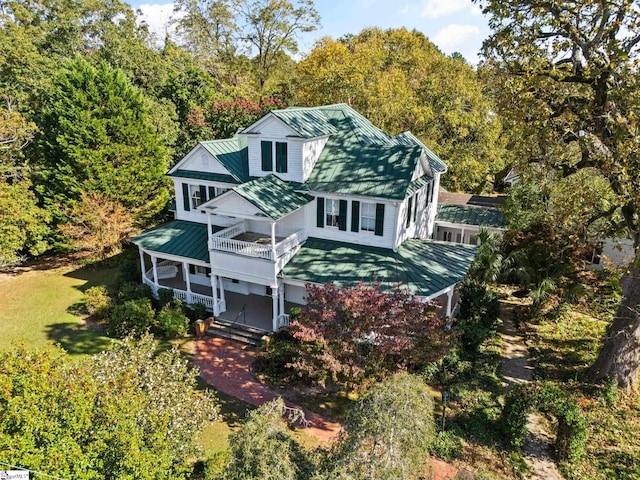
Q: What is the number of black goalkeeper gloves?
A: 0